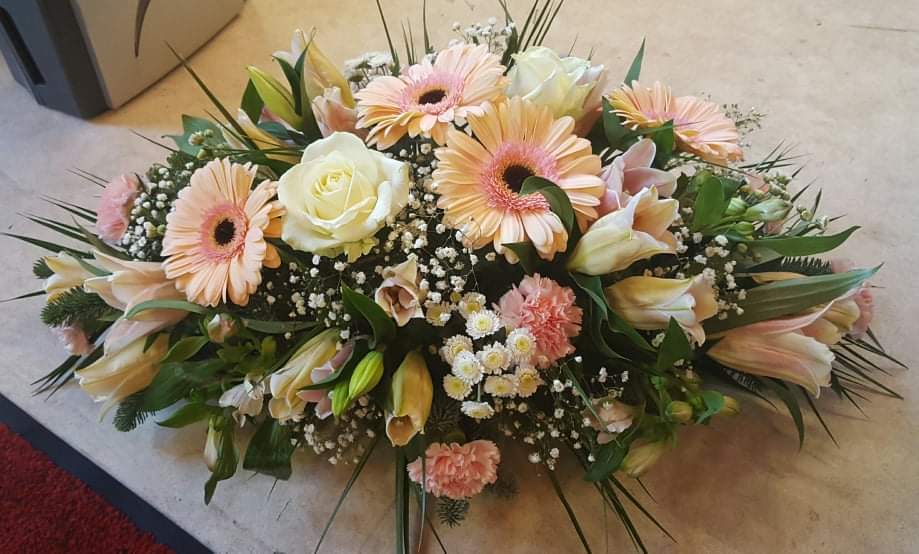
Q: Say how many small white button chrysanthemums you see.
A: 11